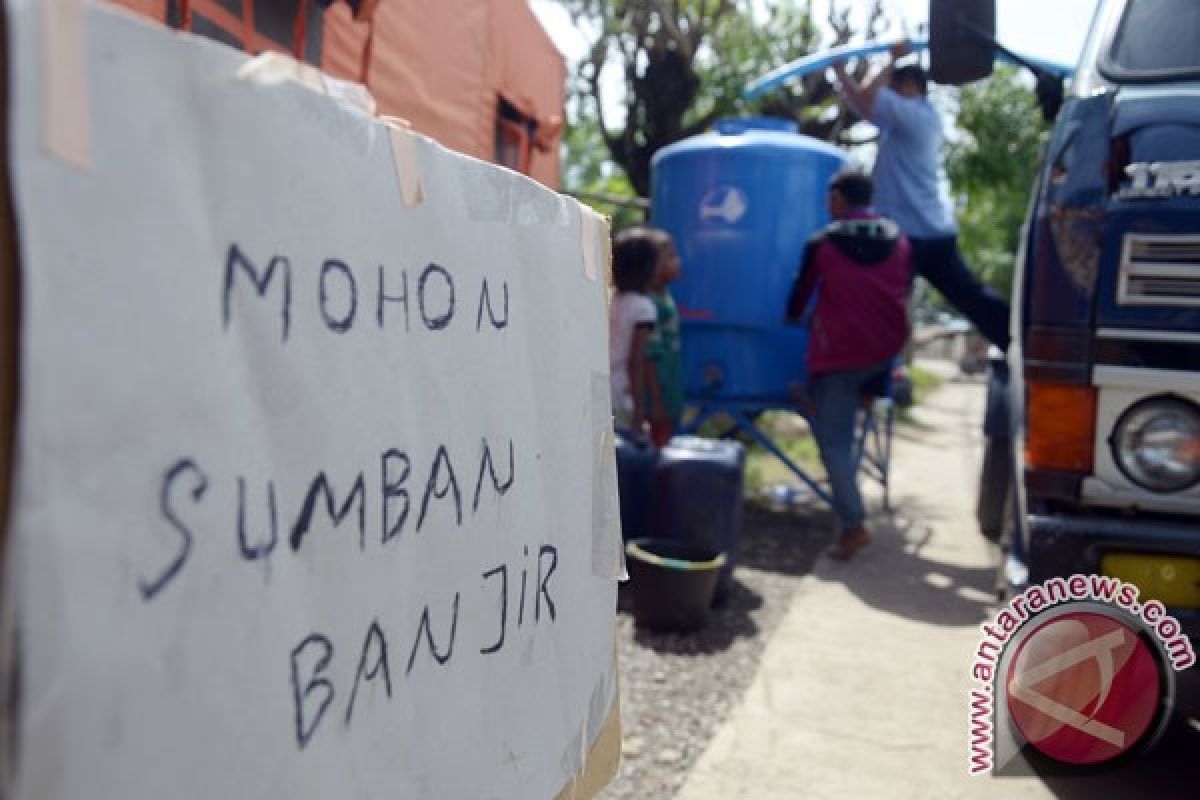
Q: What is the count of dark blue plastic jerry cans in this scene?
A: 2